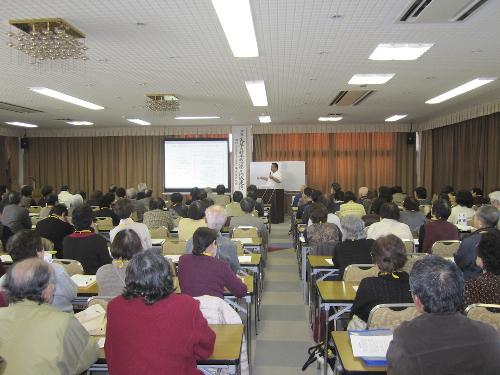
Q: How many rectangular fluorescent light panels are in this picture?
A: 13